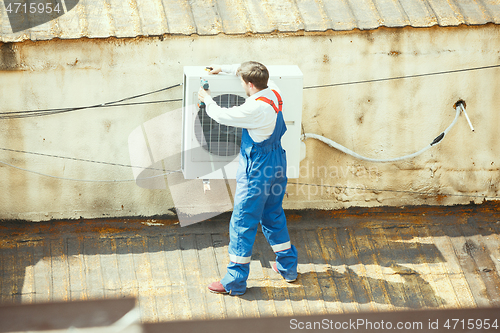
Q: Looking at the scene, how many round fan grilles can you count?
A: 1